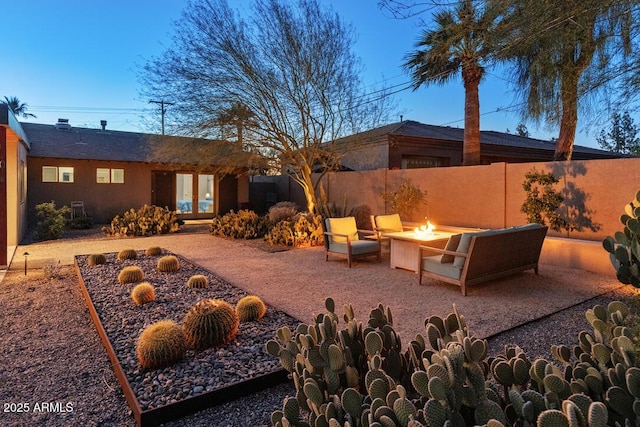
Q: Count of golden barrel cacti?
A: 10